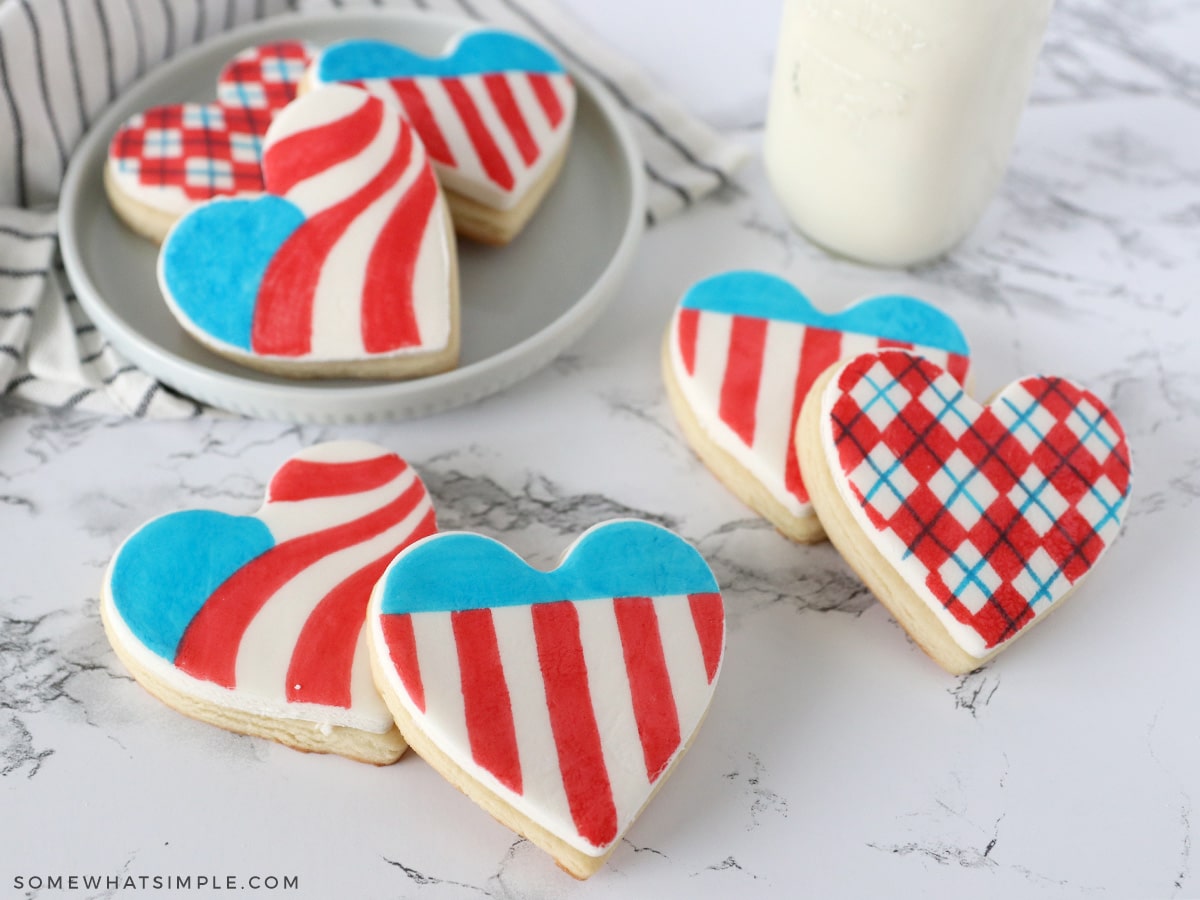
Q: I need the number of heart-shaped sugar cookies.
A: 7